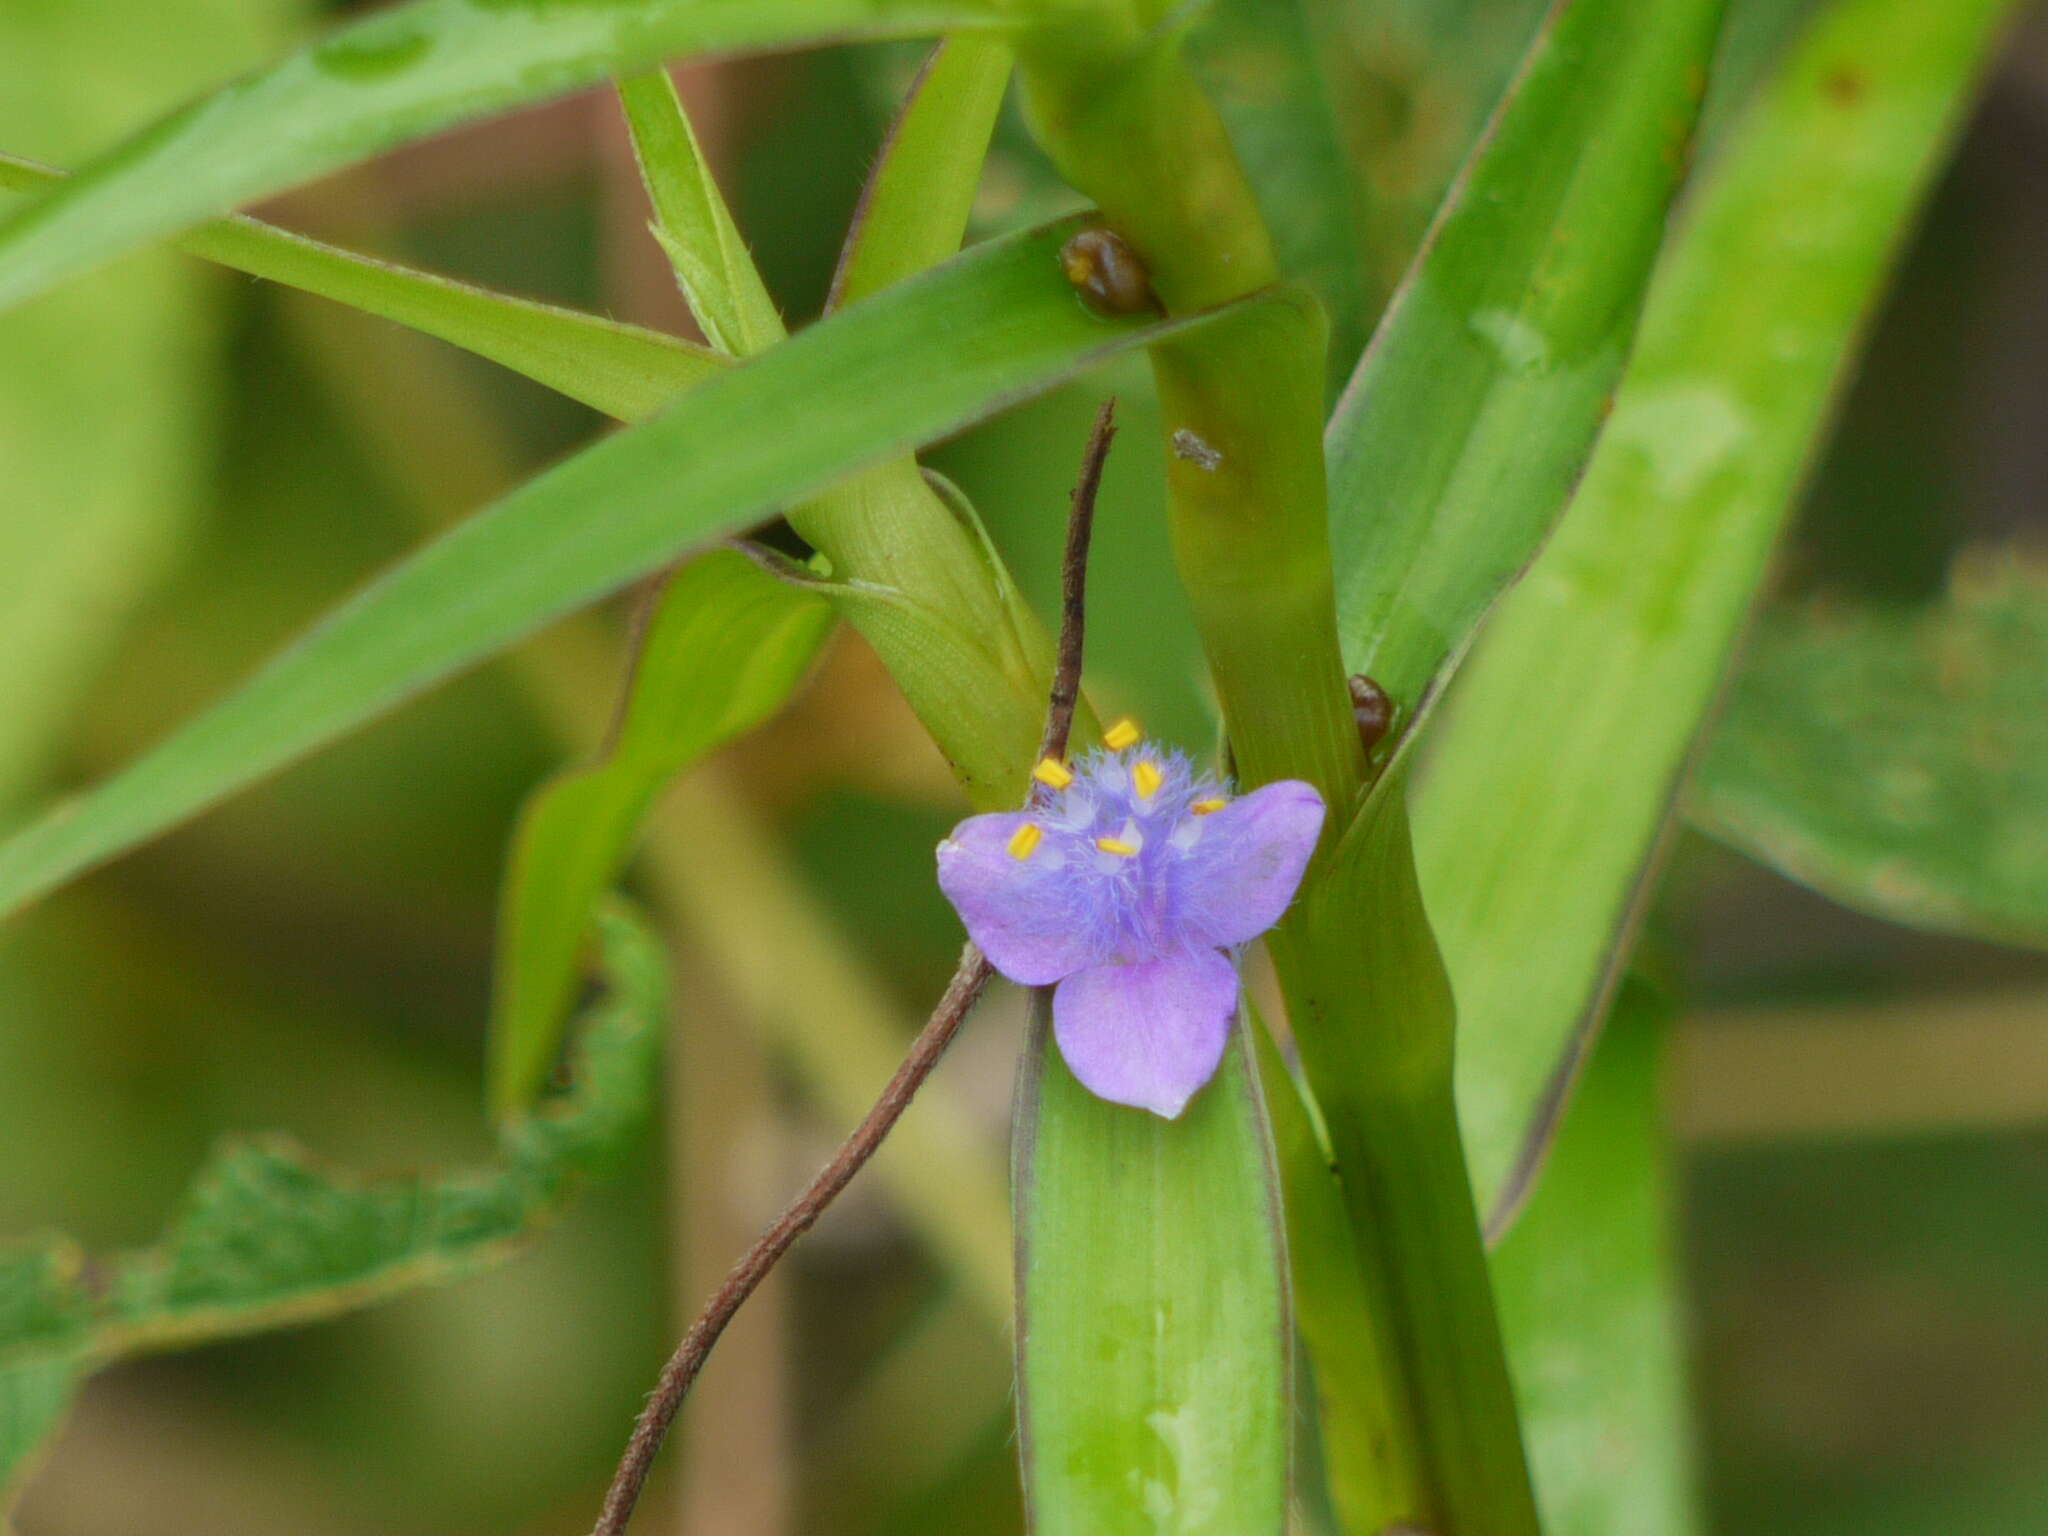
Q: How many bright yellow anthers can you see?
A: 6